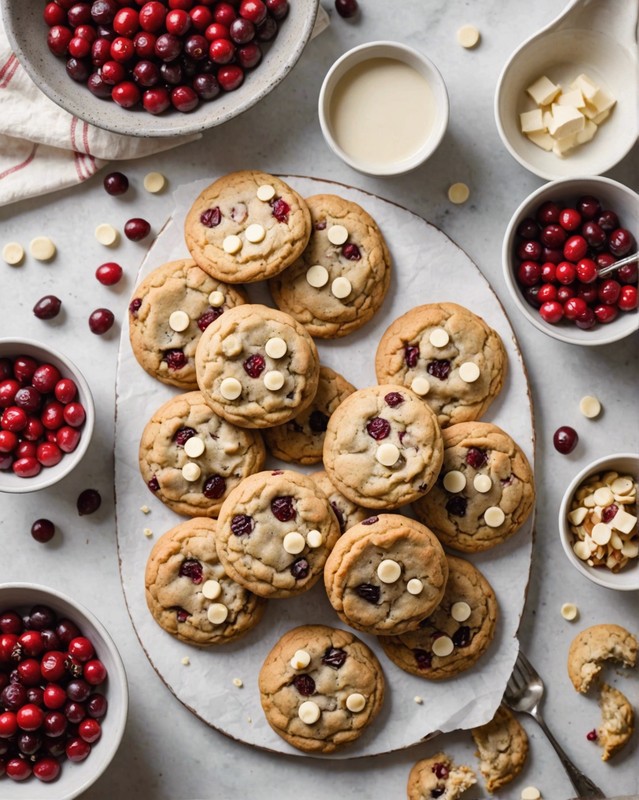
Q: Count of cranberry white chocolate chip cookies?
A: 15